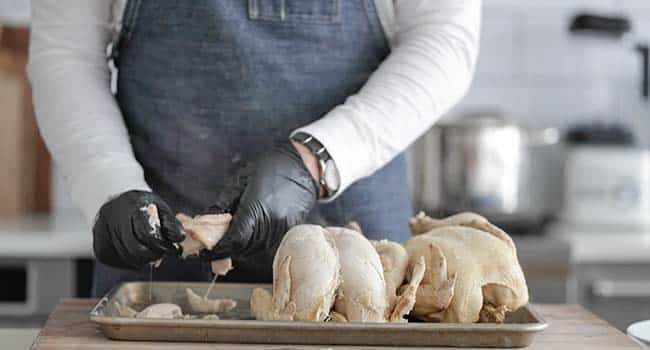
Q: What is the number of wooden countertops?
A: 1